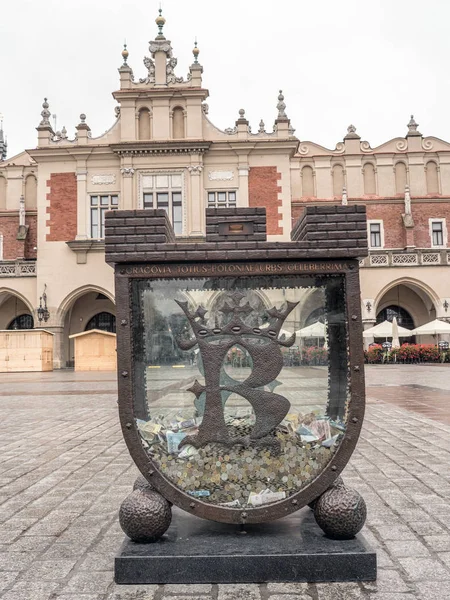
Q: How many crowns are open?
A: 1